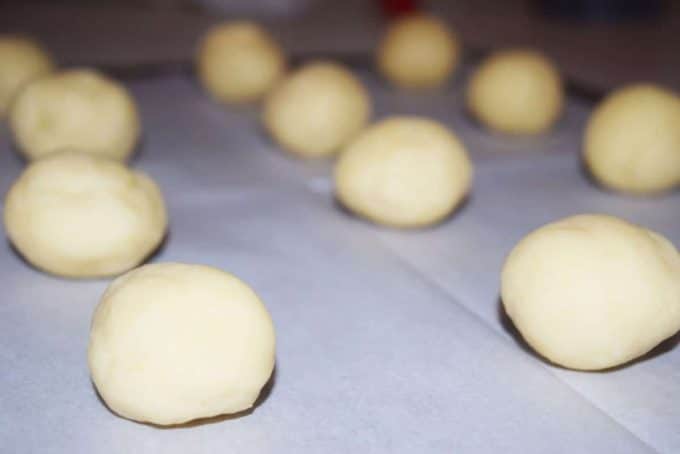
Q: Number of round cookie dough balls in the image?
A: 11